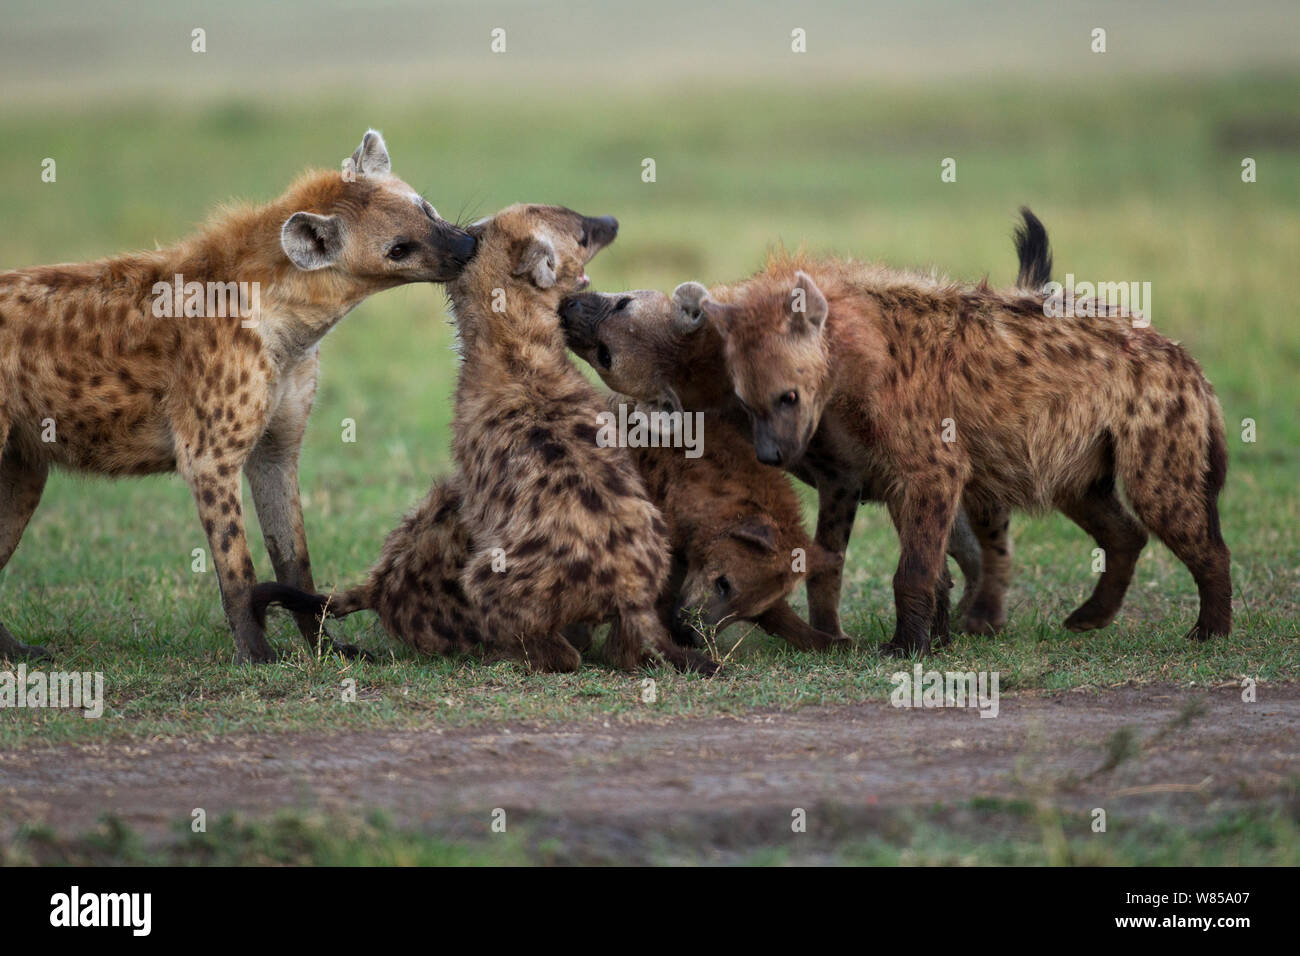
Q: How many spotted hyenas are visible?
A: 5